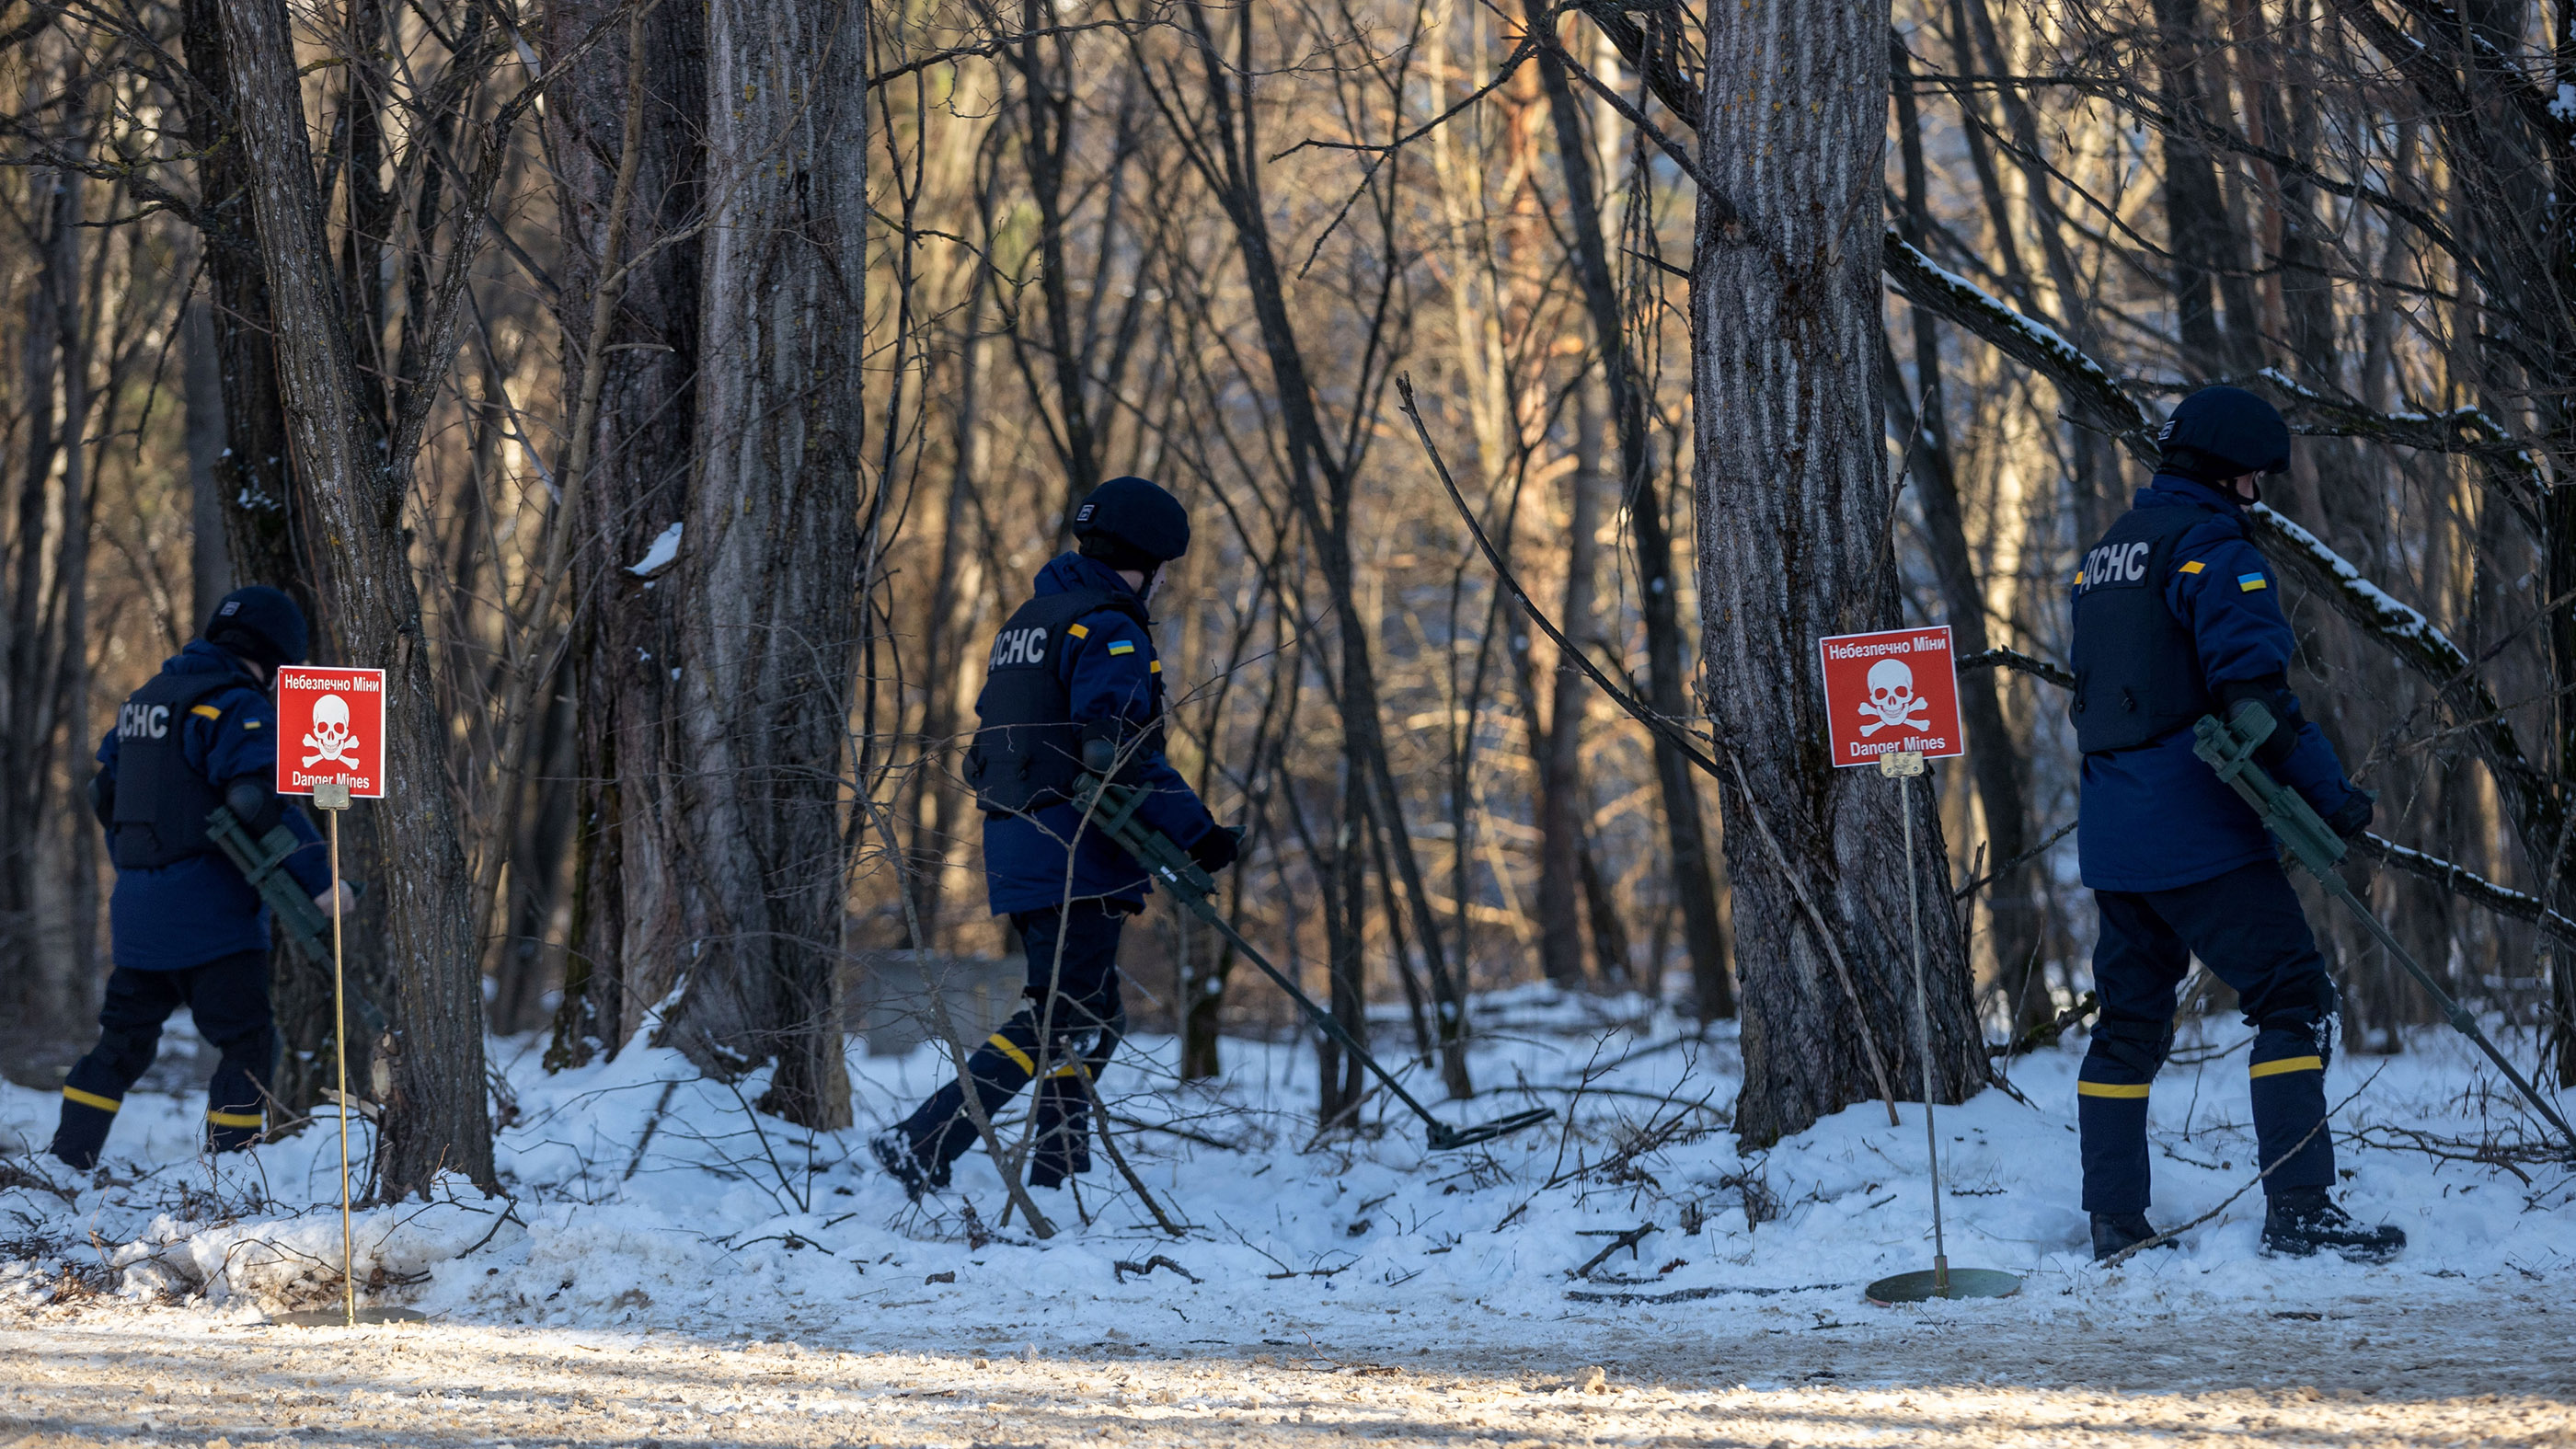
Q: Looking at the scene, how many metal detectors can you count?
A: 3